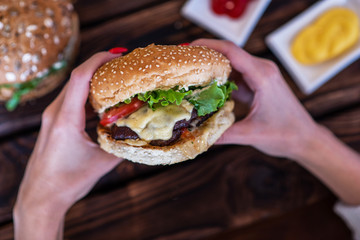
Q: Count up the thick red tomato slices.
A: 1